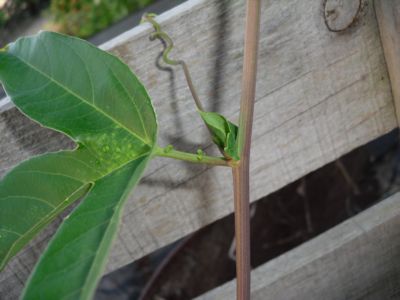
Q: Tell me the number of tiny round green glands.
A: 4